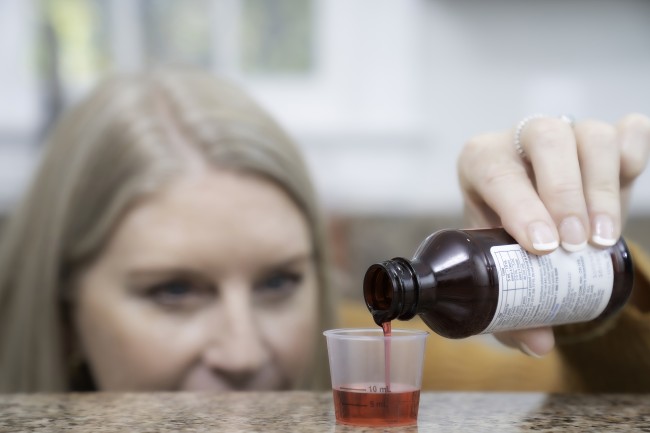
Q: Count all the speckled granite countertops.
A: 1